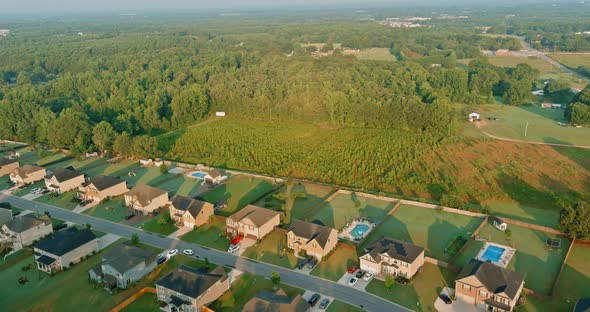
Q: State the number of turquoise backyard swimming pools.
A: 3